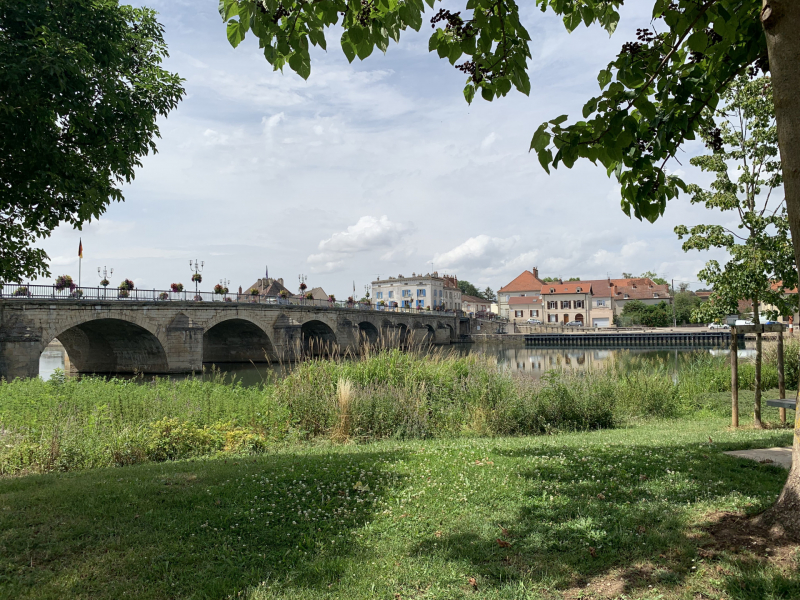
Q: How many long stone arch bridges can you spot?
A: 1